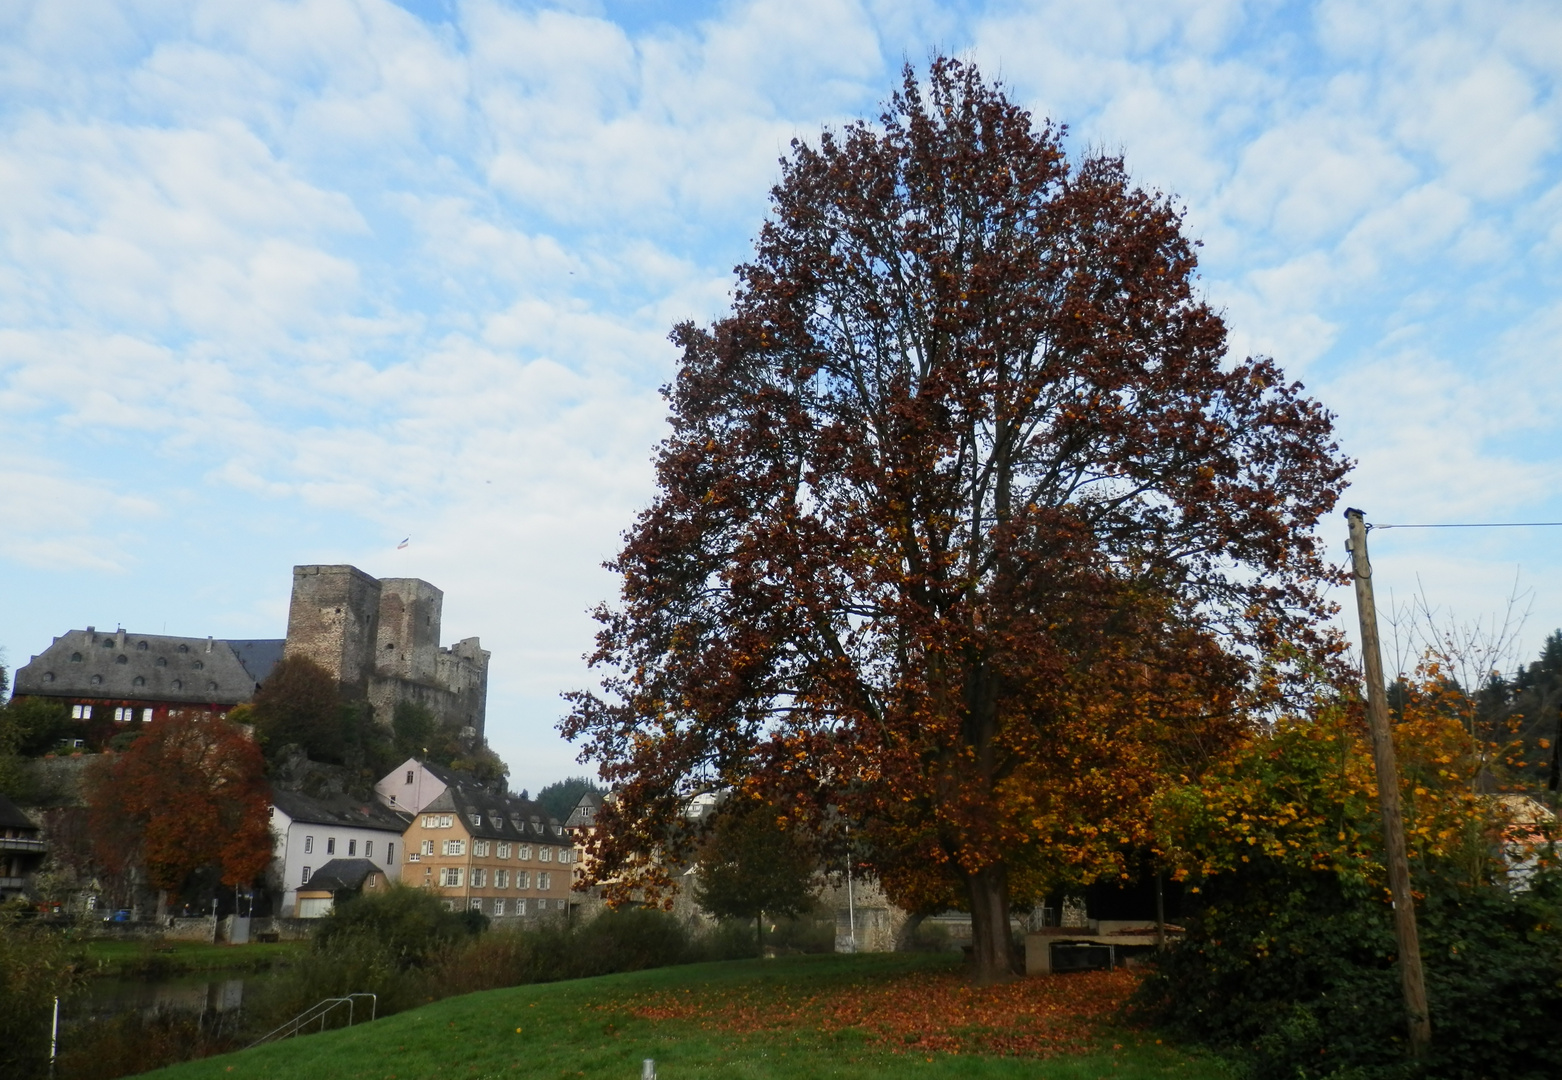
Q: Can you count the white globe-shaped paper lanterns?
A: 0